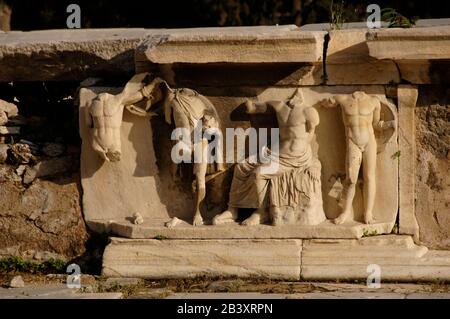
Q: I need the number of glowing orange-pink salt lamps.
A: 0